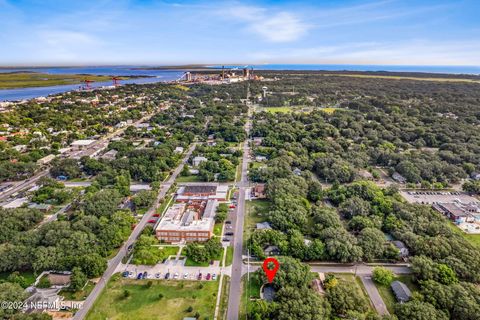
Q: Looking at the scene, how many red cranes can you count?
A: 2